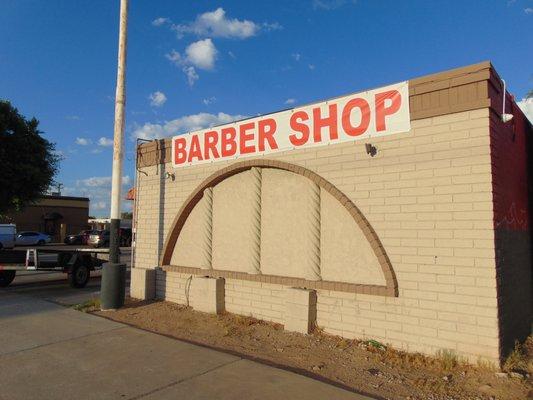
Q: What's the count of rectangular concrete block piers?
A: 3